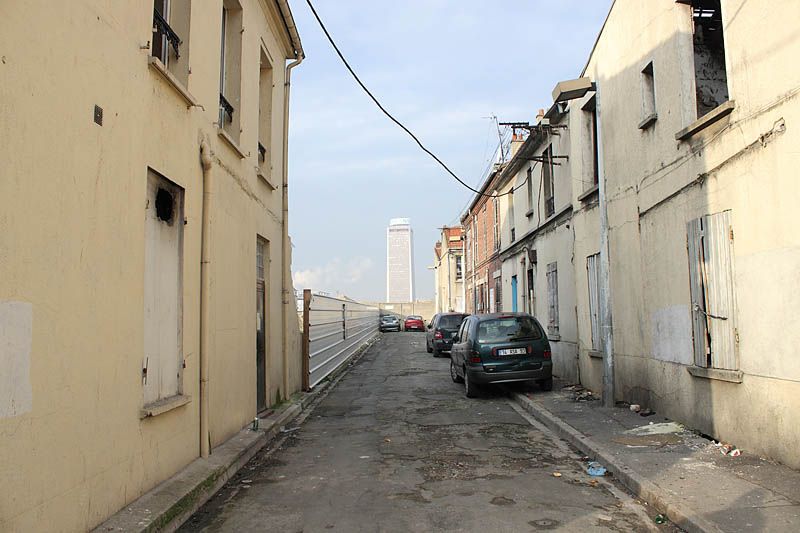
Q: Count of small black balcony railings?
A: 3